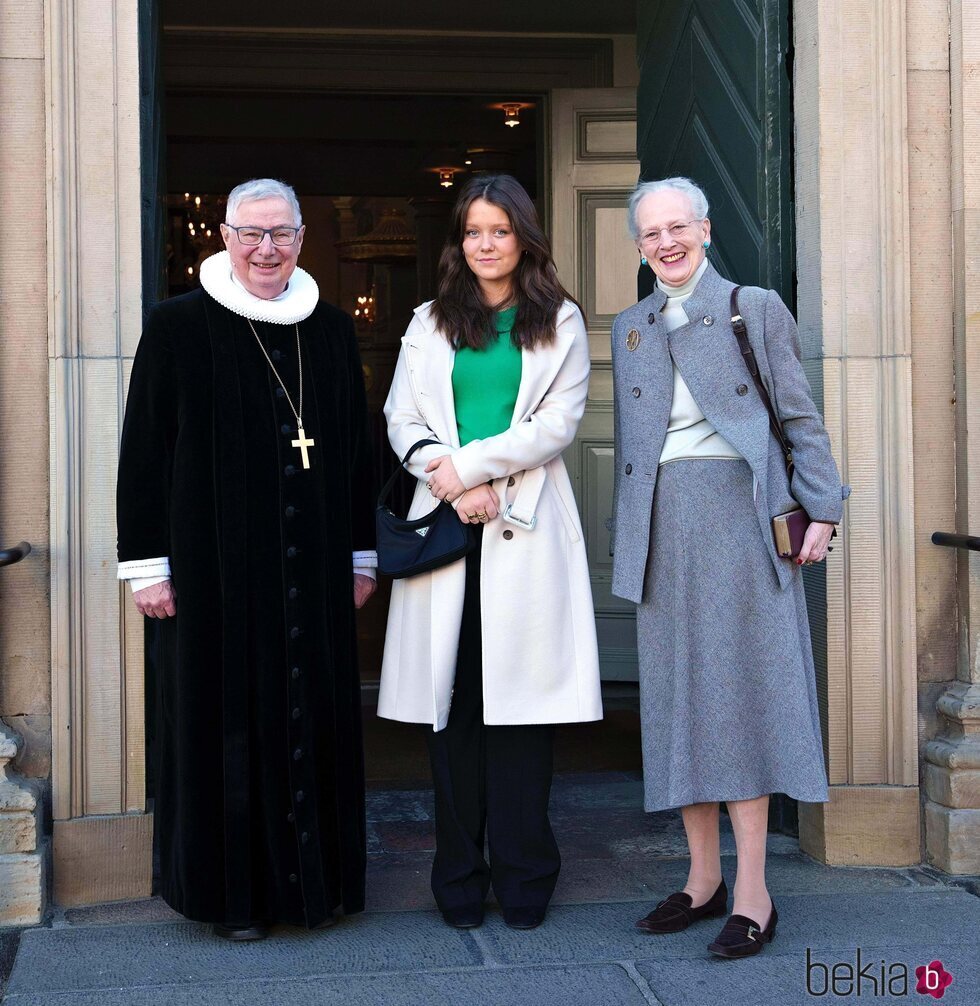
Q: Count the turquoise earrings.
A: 2